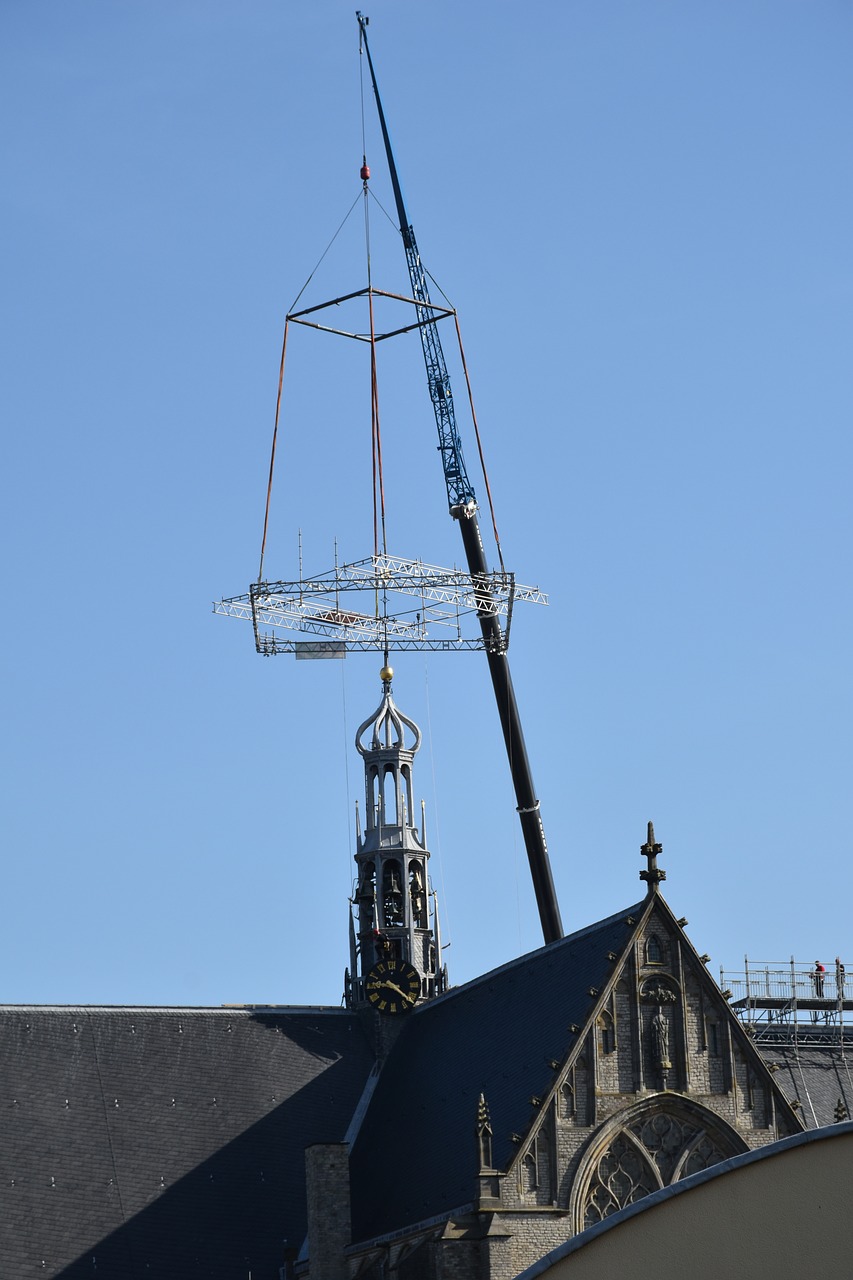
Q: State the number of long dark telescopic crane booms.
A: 1